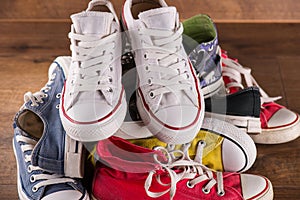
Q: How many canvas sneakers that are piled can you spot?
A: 9